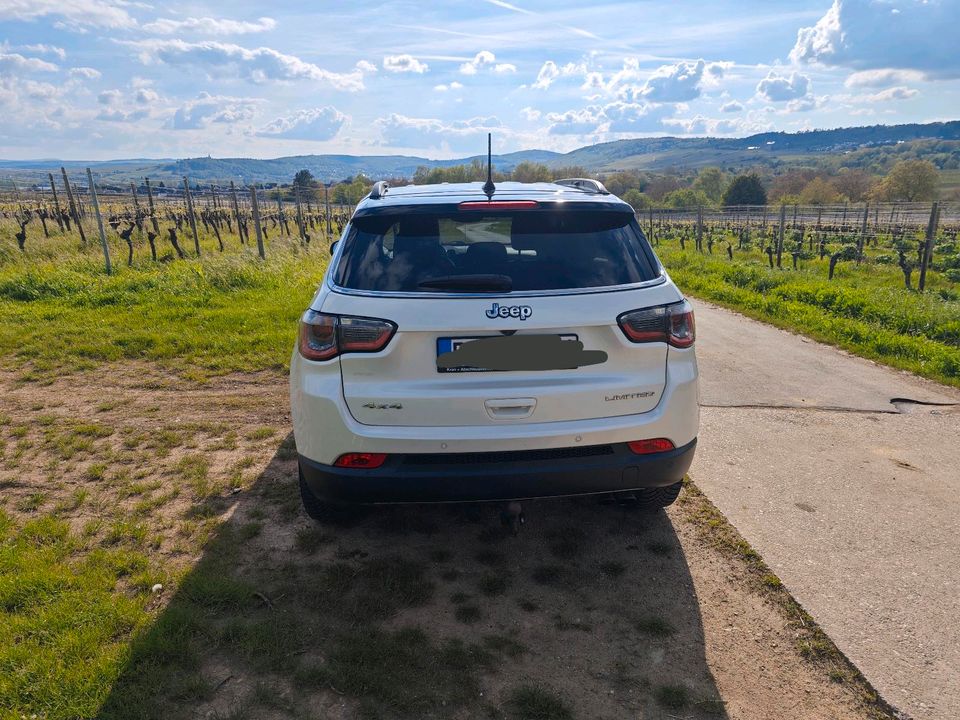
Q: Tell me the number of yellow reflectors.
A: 0